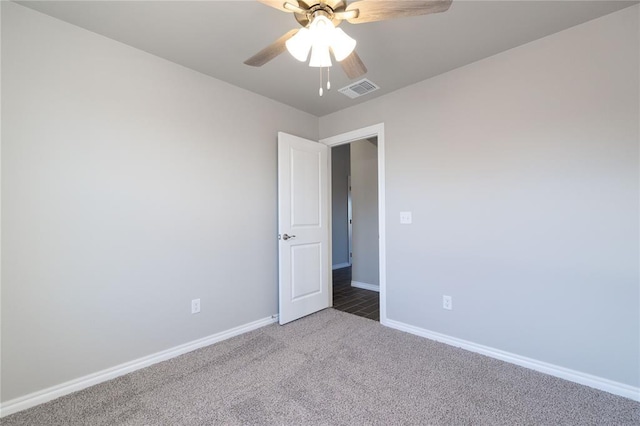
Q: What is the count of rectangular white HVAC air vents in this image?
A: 1